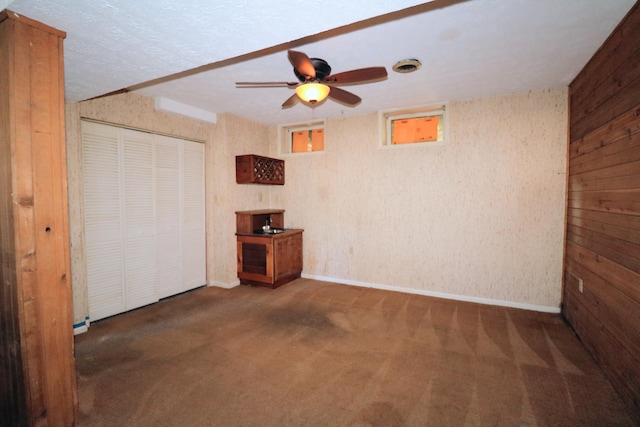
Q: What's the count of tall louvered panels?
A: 4